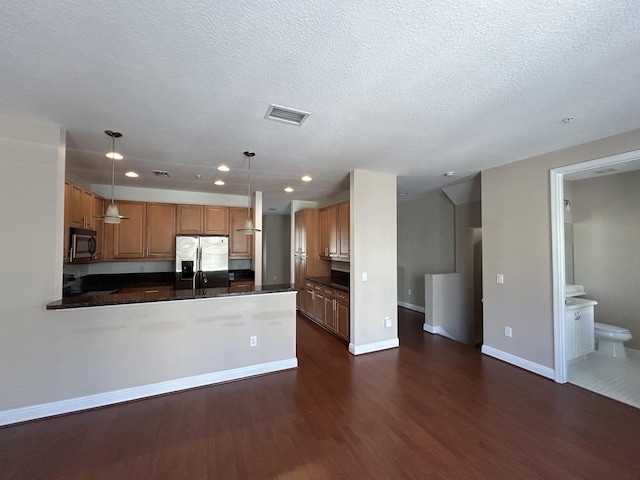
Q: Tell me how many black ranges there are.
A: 1